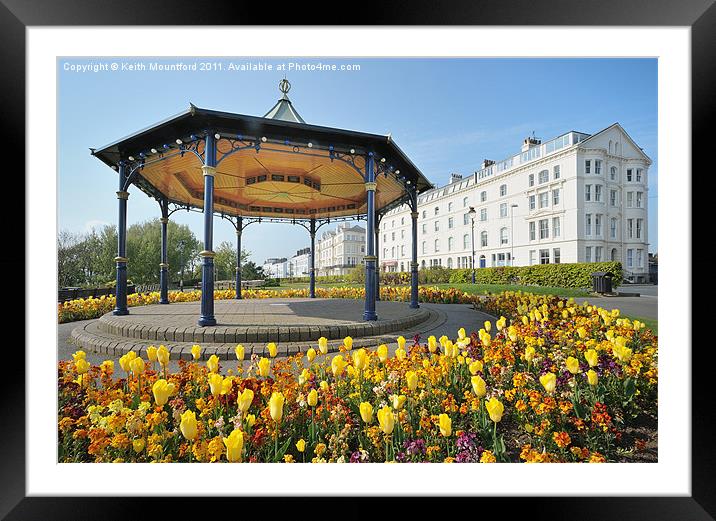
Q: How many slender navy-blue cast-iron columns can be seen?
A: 8